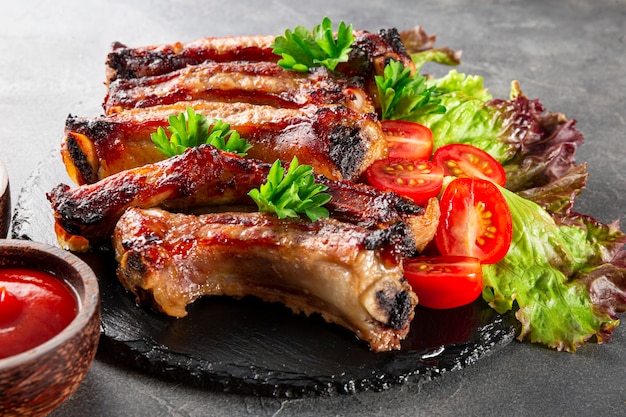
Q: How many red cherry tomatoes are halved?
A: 5